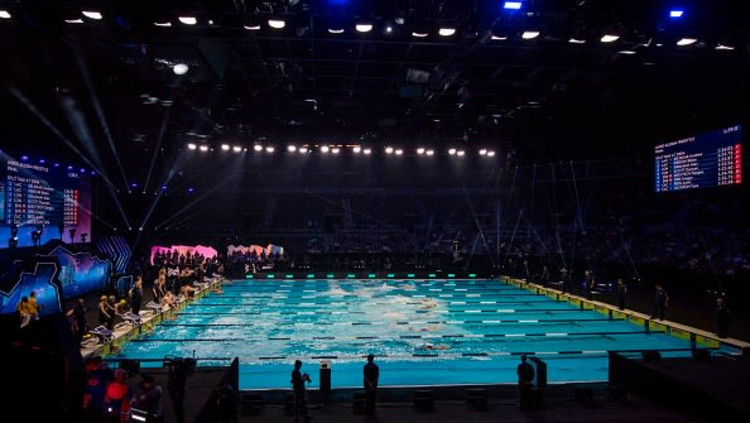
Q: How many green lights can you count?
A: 12